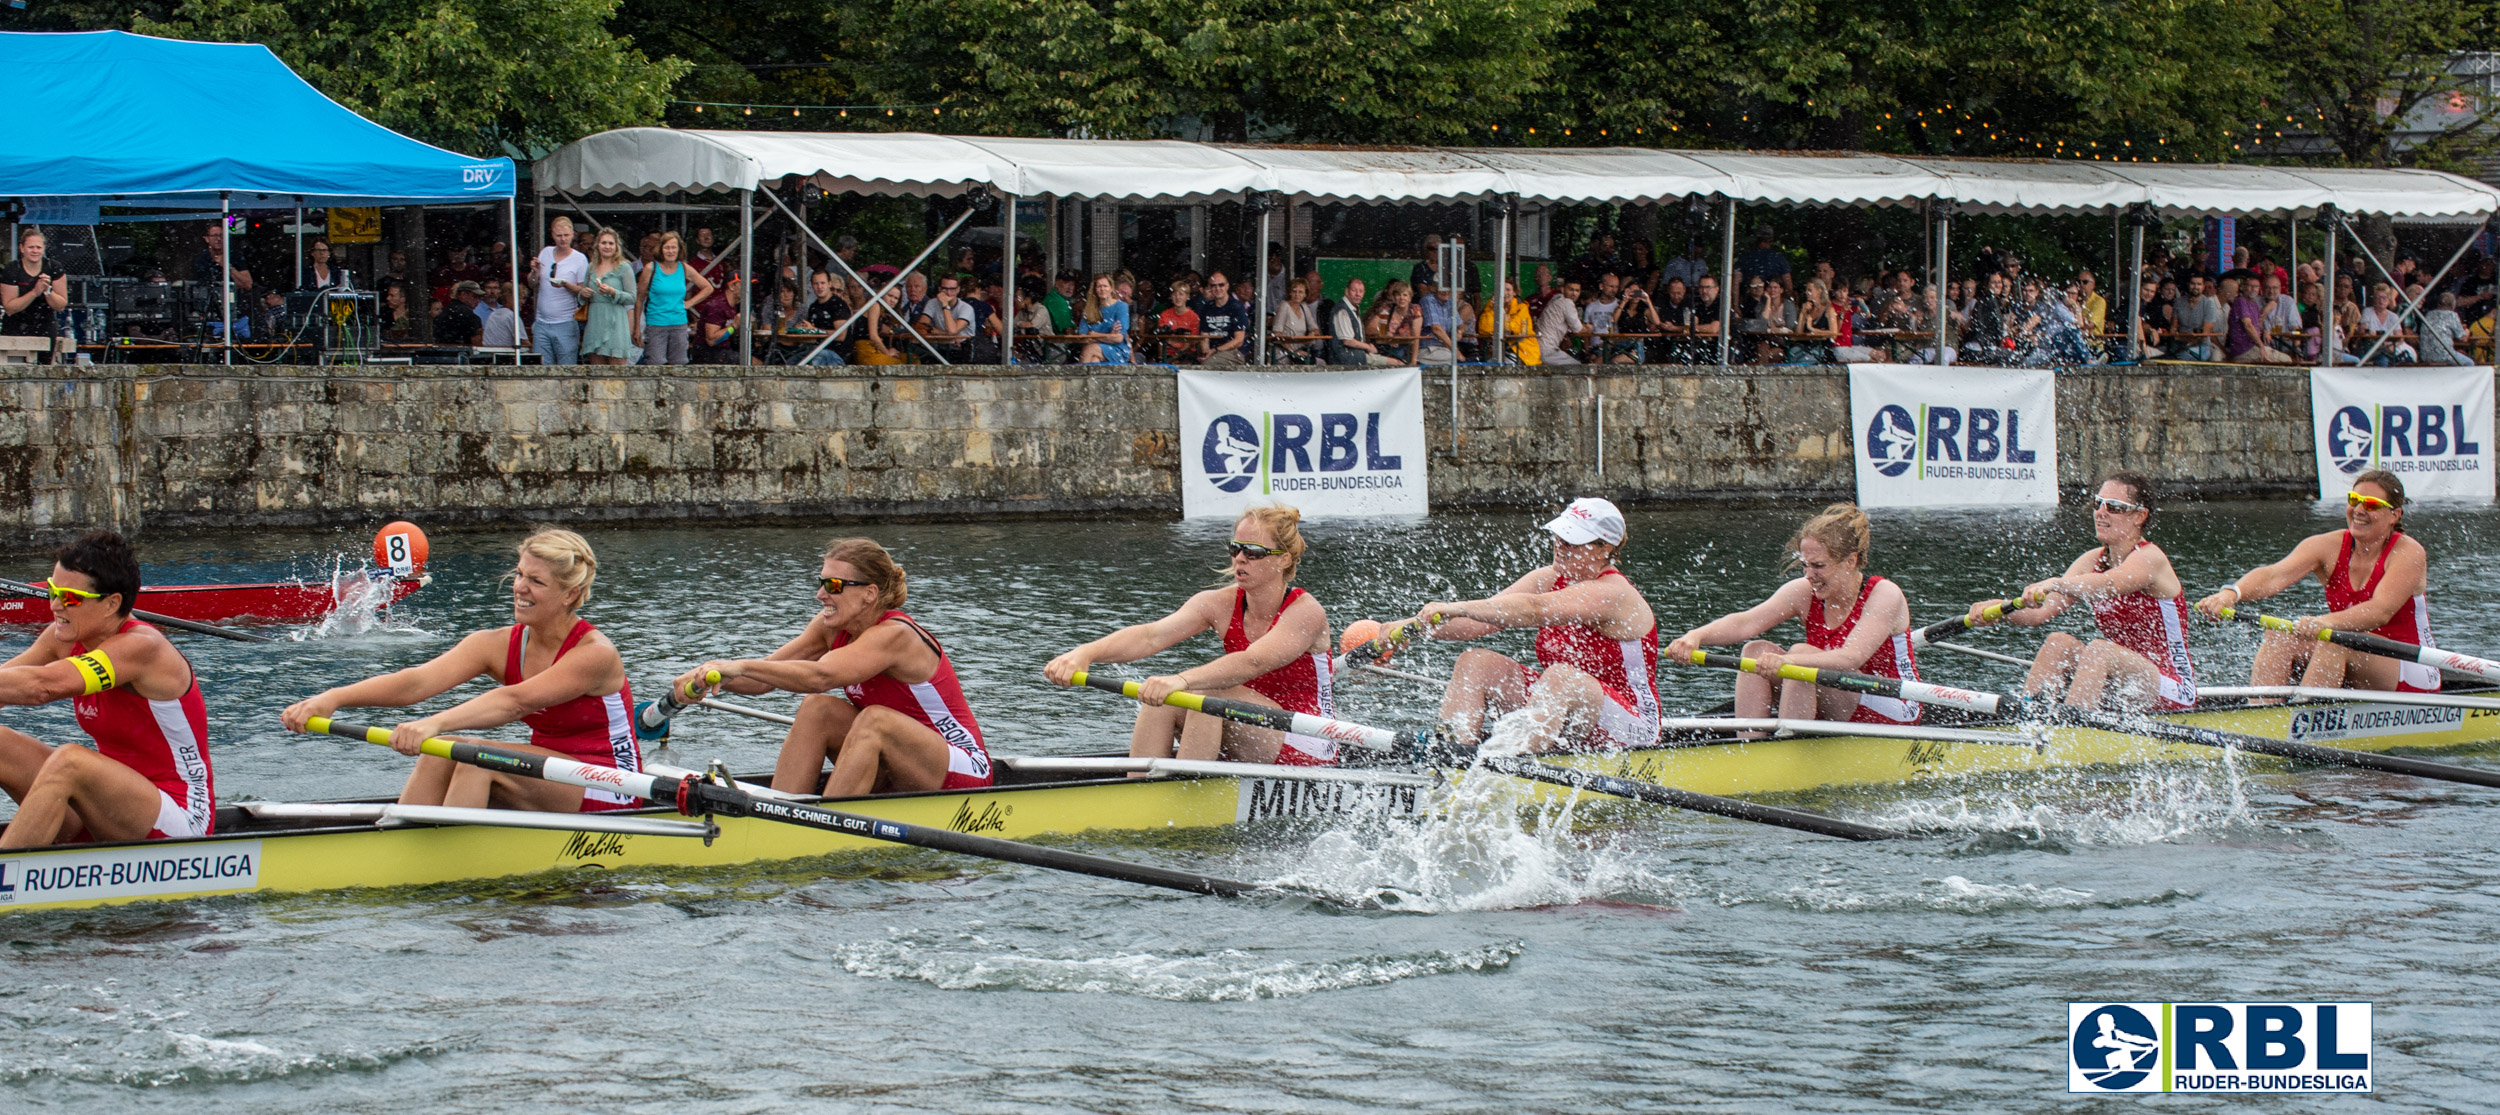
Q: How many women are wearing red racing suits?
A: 8